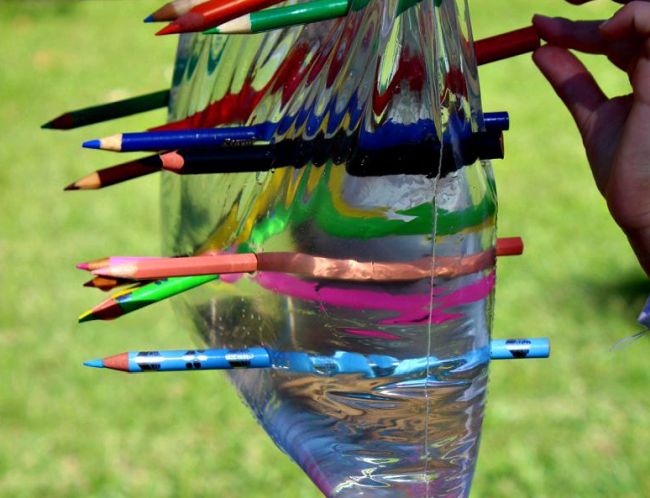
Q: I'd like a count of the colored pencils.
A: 12